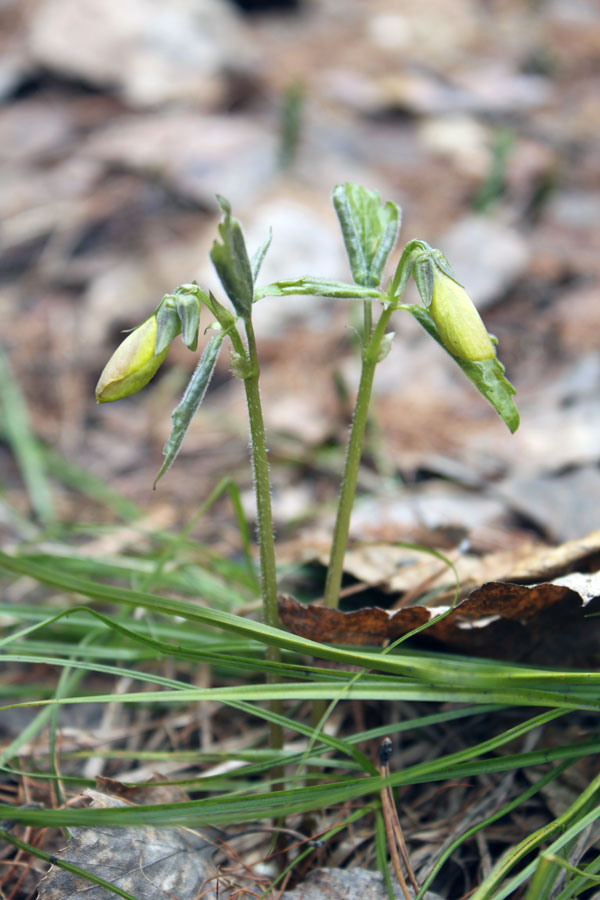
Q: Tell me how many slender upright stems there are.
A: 2